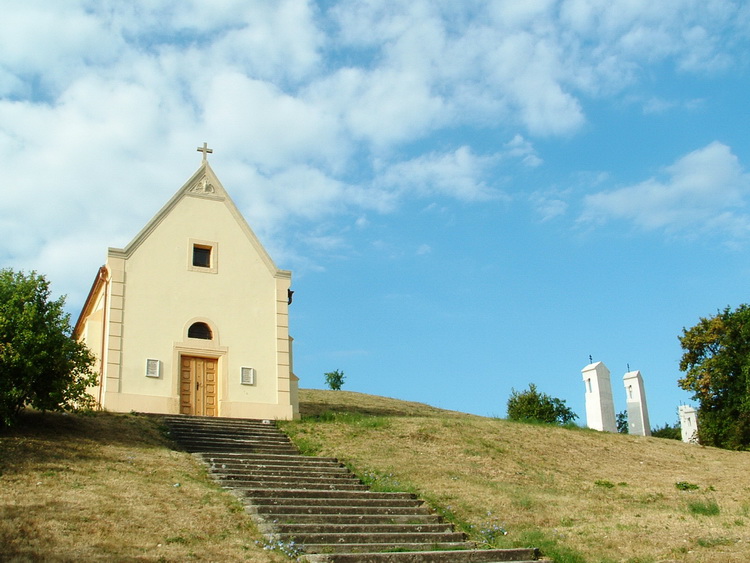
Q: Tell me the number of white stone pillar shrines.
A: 3